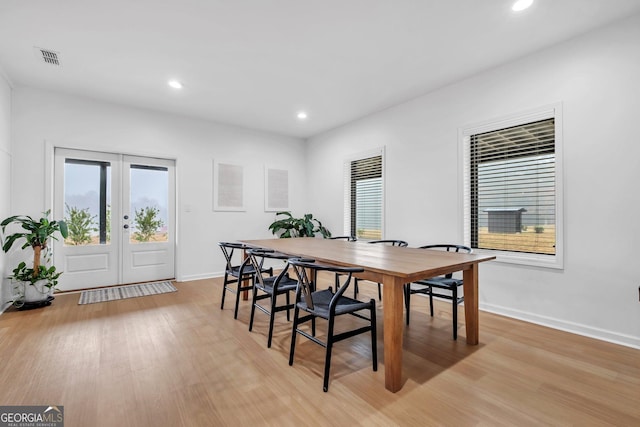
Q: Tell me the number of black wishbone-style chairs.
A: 6